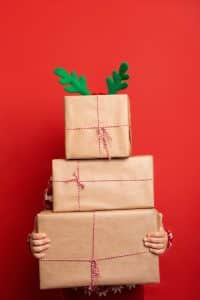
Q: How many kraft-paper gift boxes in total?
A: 3